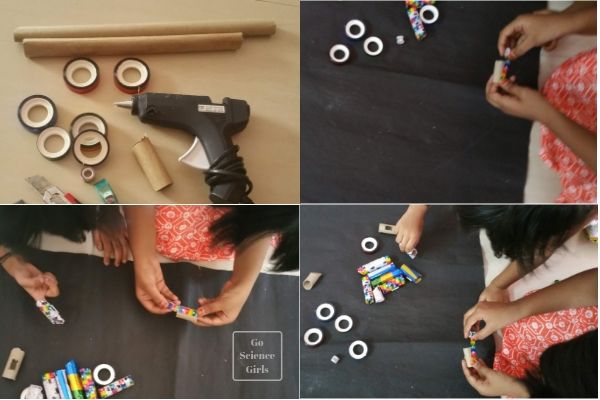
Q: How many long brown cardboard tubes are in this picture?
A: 2